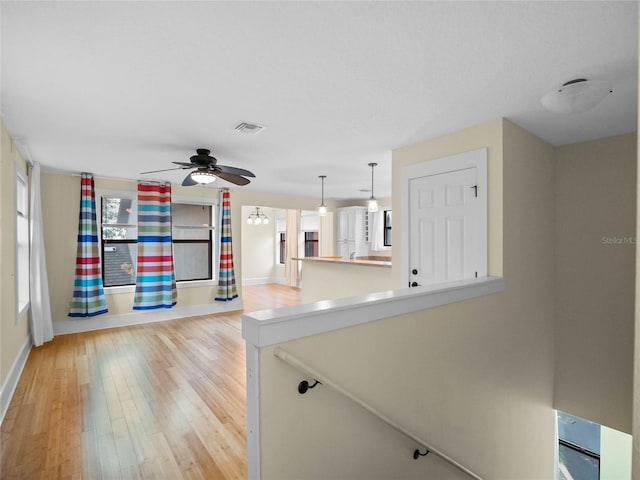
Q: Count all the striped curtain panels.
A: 3